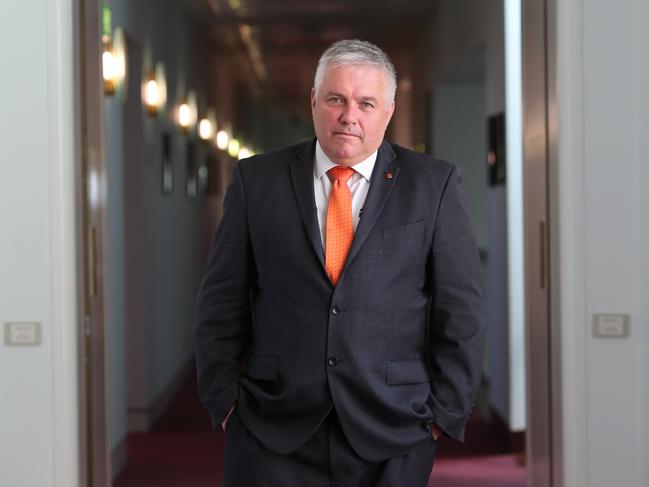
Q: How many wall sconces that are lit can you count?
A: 7